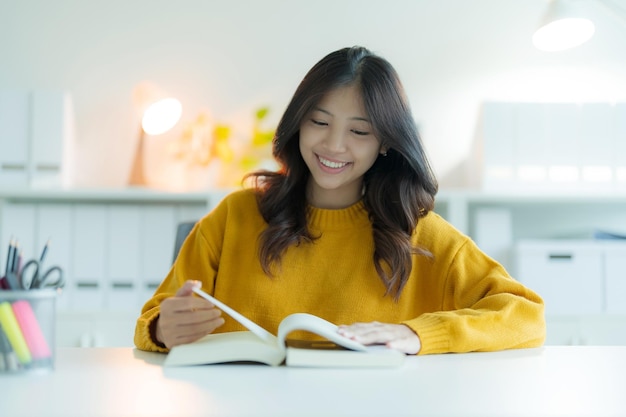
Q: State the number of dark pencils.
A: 3